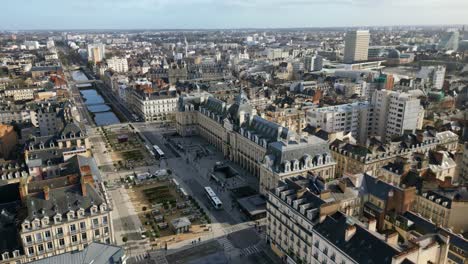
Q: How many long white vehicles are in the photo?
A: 2